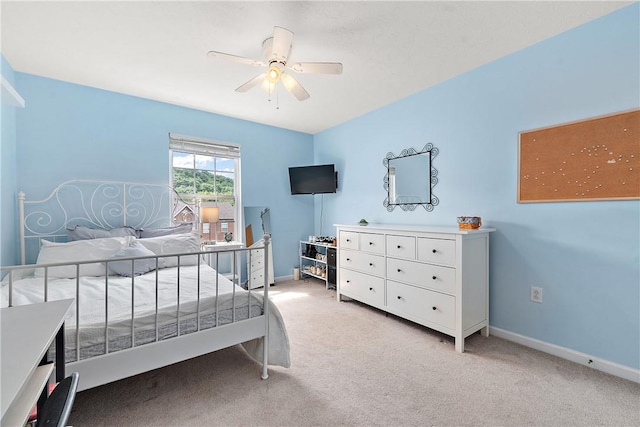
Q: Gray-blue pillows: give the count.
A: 3